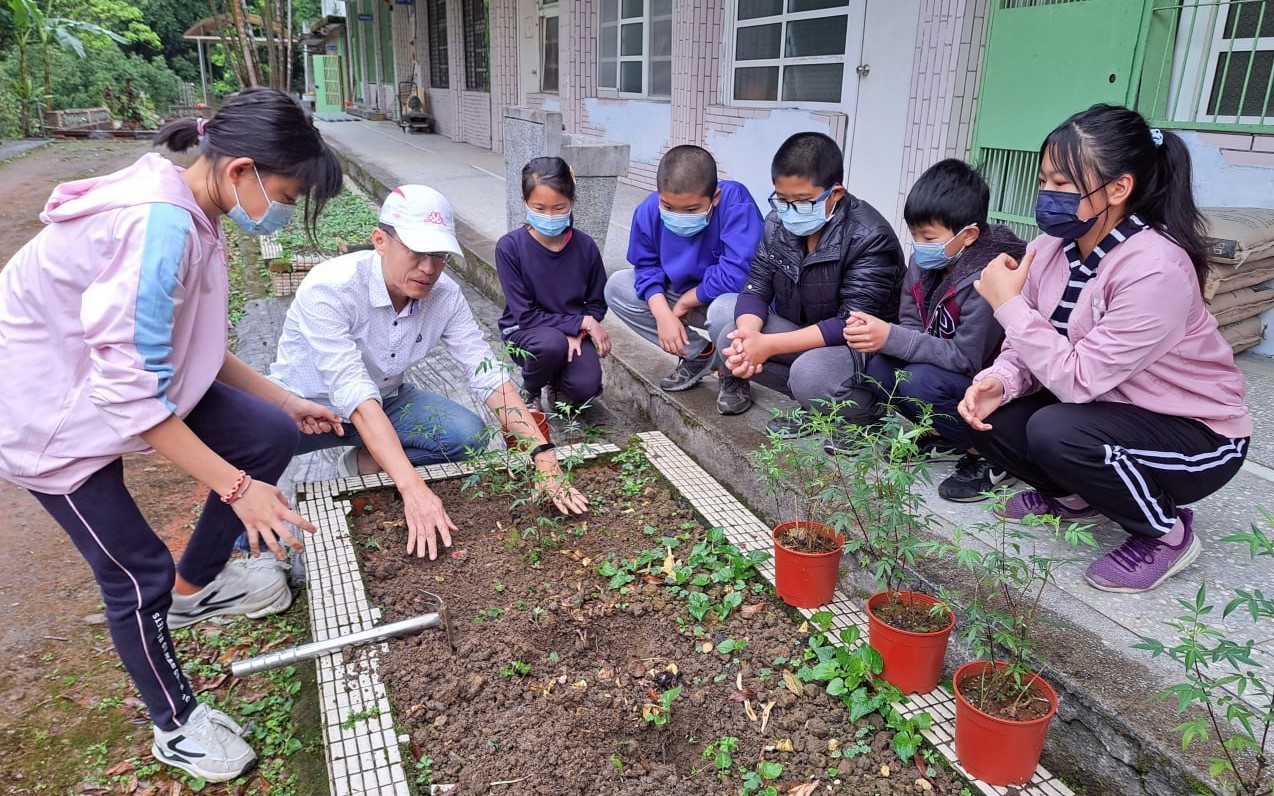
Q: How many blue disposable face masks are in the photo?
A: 5